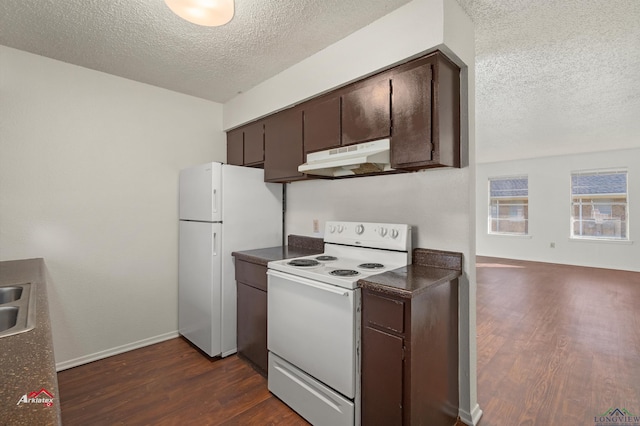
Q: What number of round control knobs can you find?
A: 5